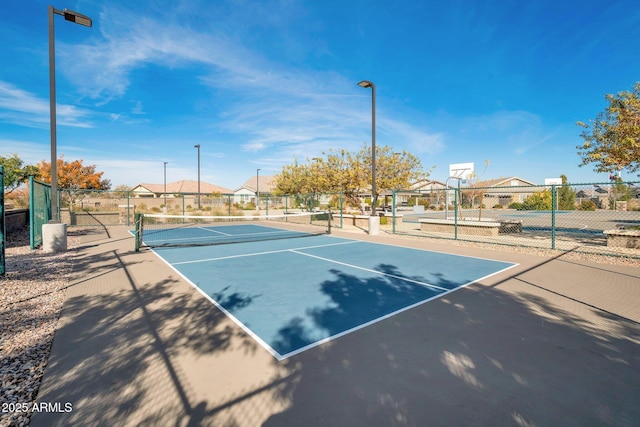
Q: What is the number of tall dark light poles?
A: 5